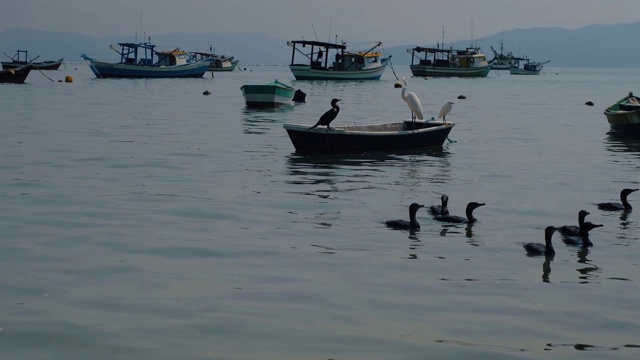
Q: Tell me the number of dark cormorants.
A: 8